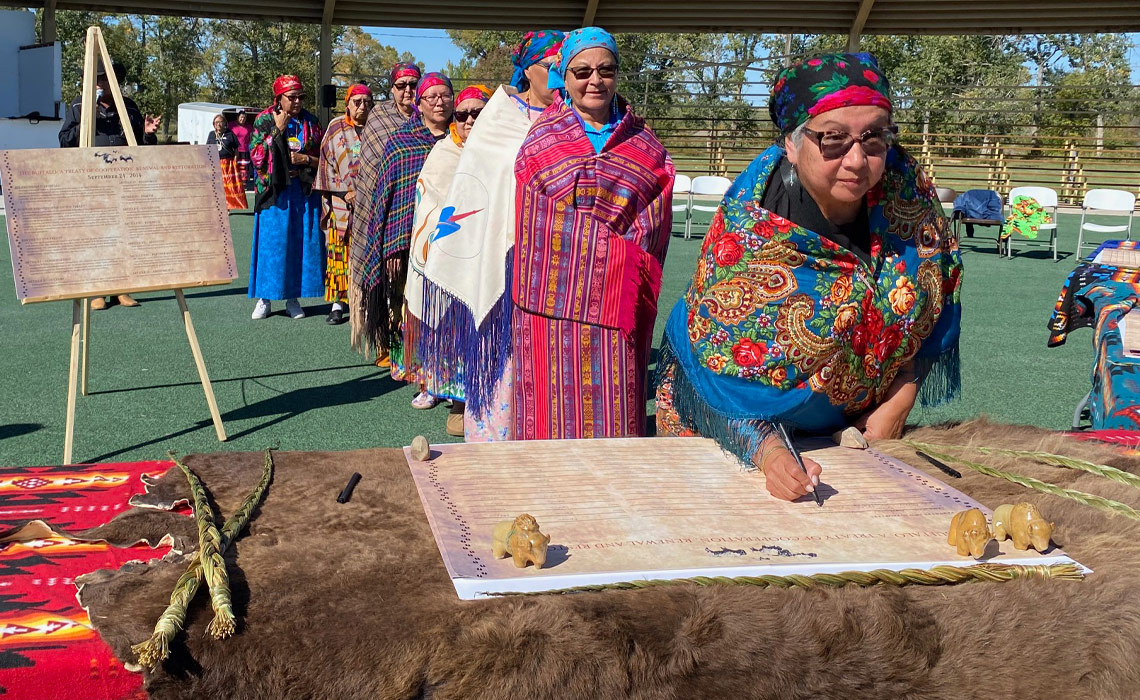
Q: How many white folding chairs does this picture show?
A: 4